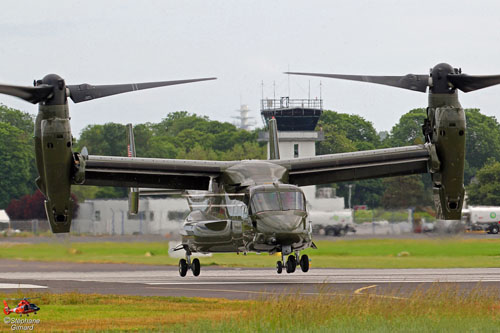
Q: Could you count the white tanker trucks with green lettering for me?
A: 2